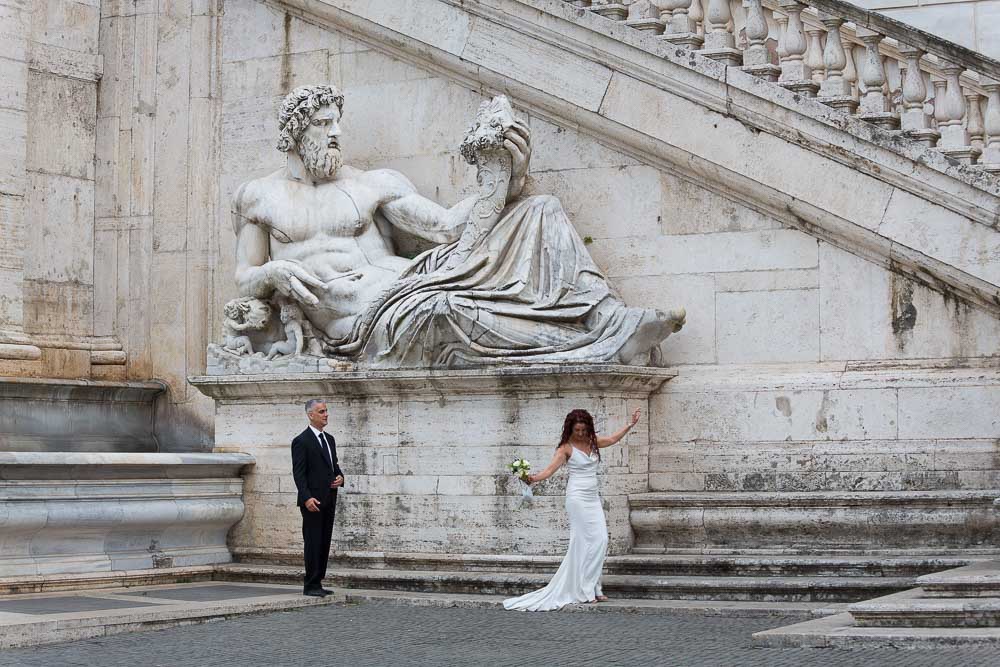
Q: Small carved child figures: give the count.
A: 2